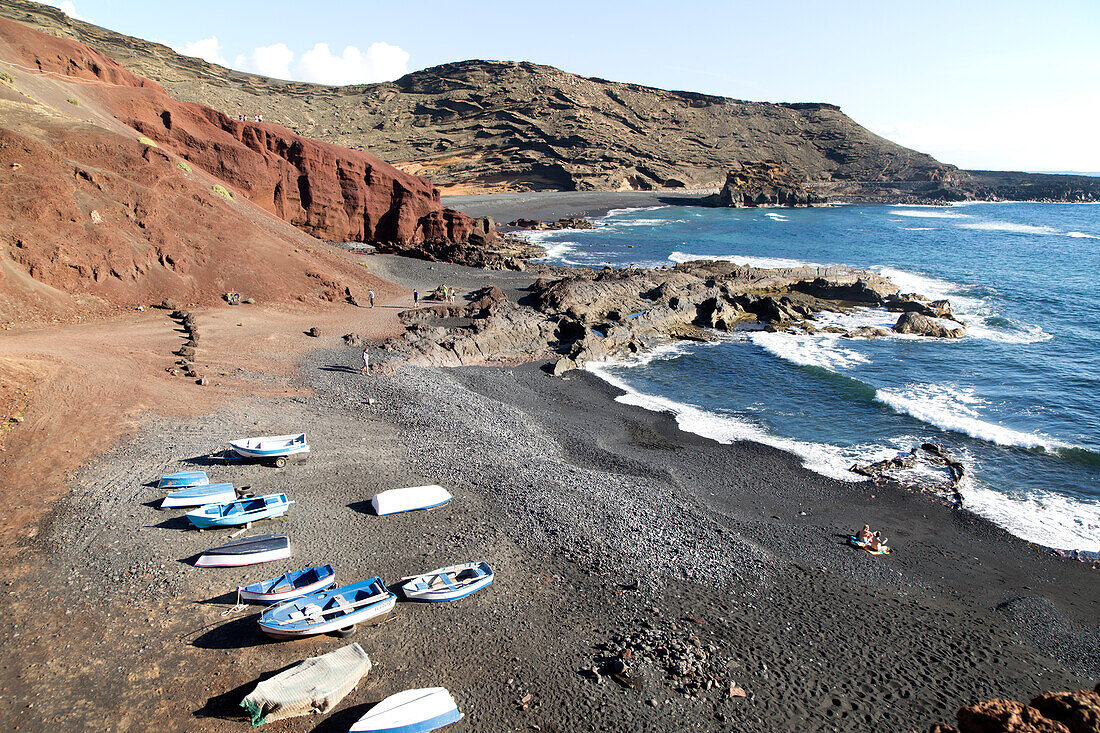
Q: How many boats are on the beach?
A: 11